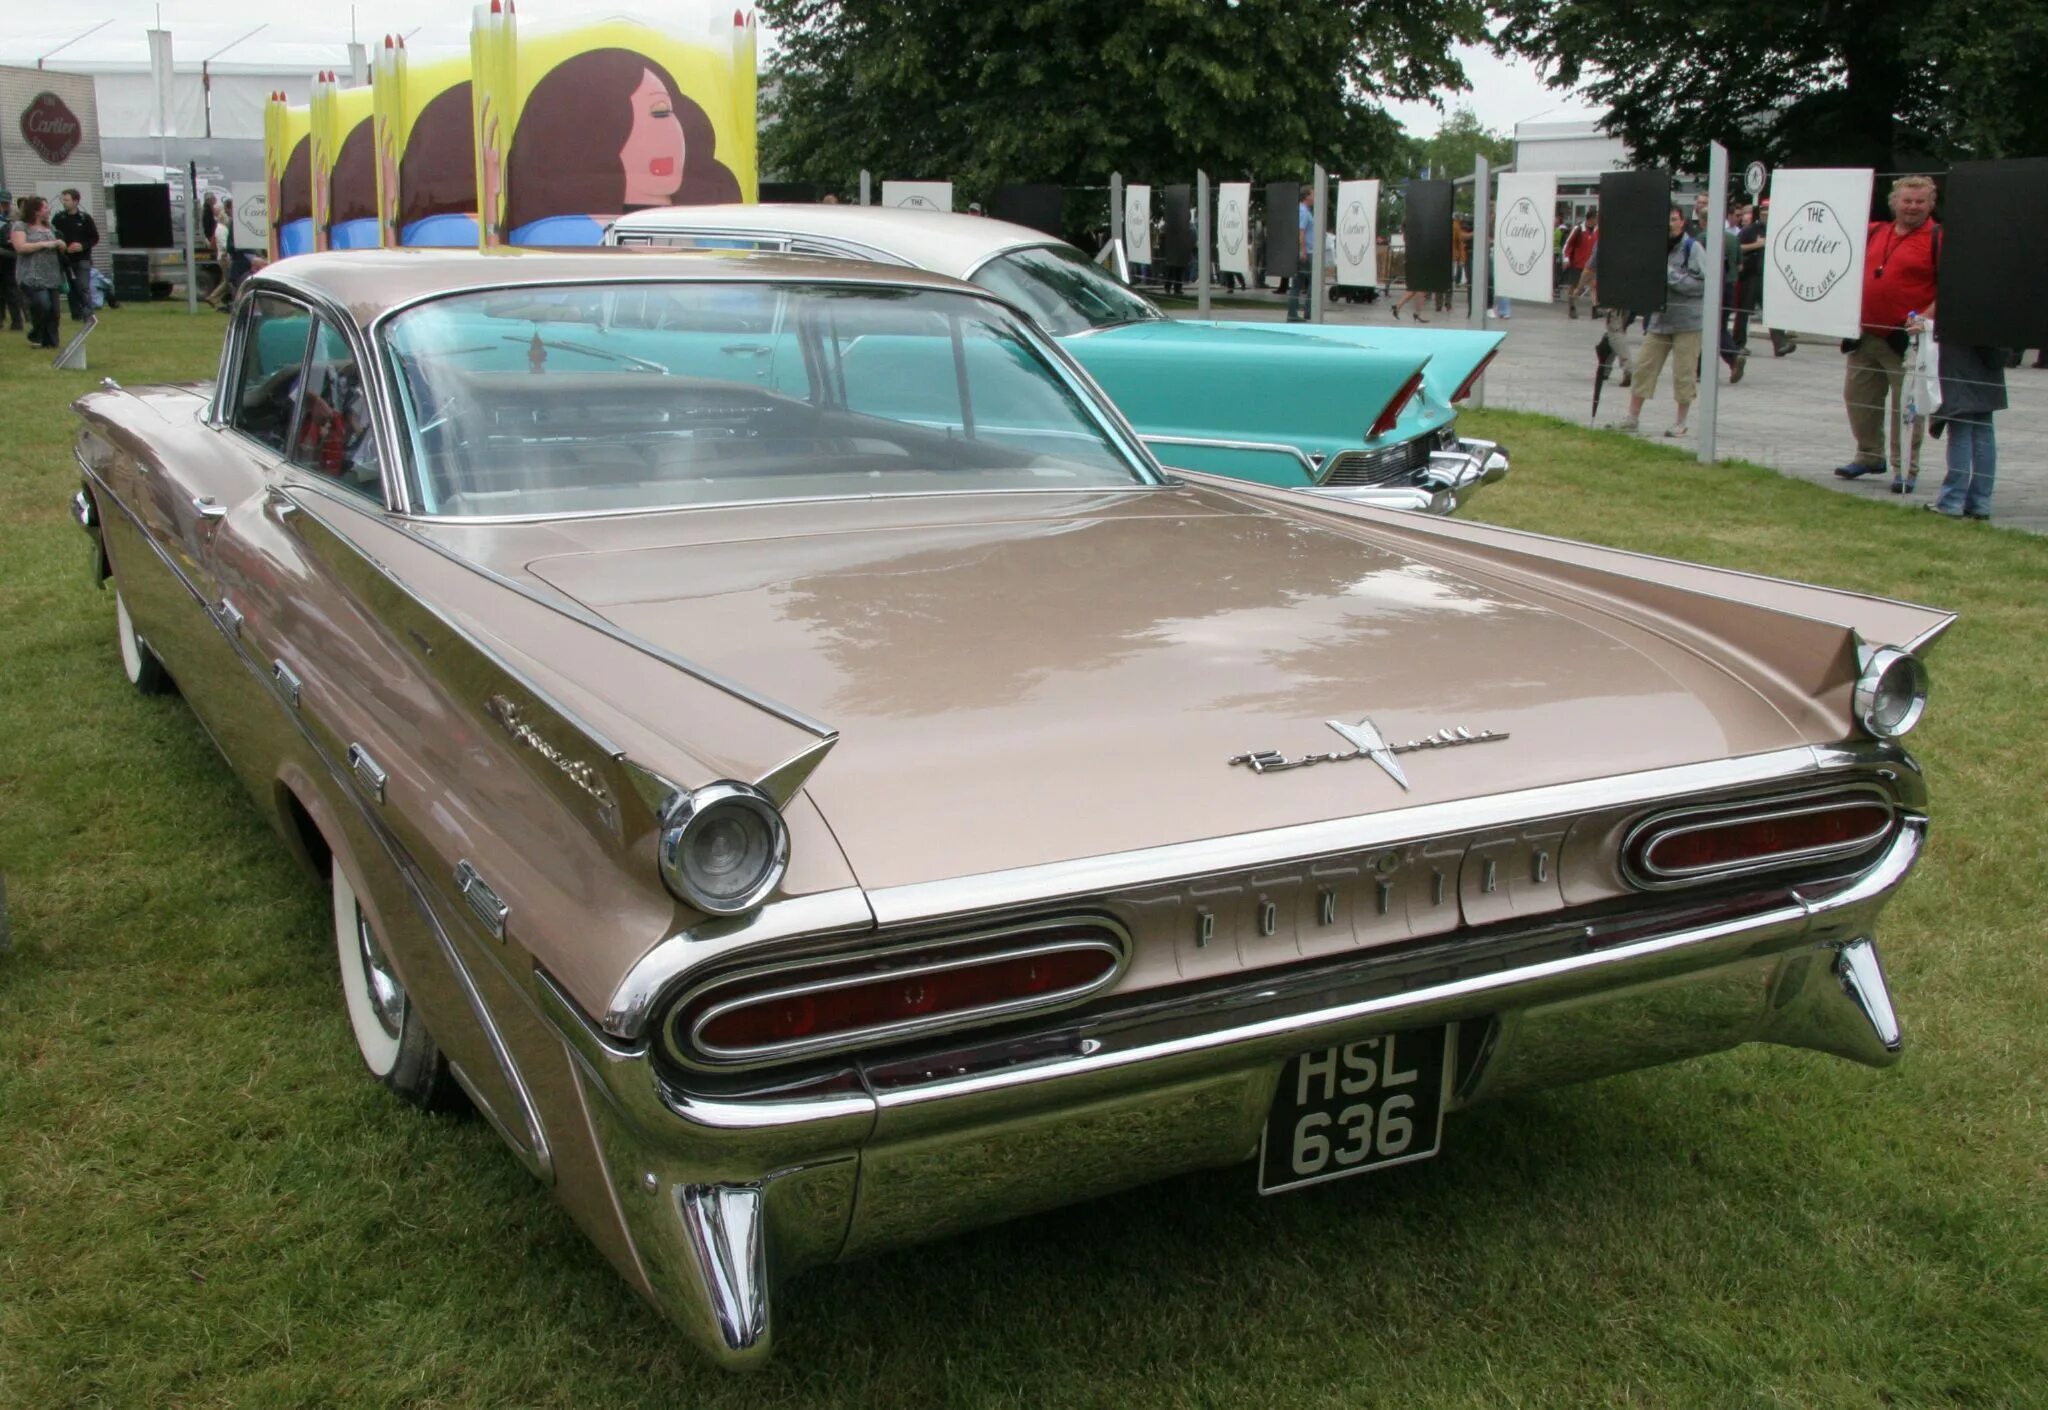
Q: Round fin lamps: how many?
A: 2